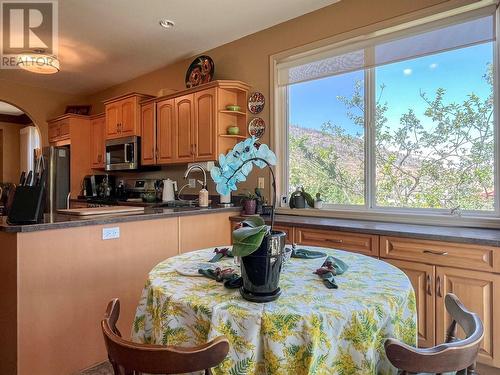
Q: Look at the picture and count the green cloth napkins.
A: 4